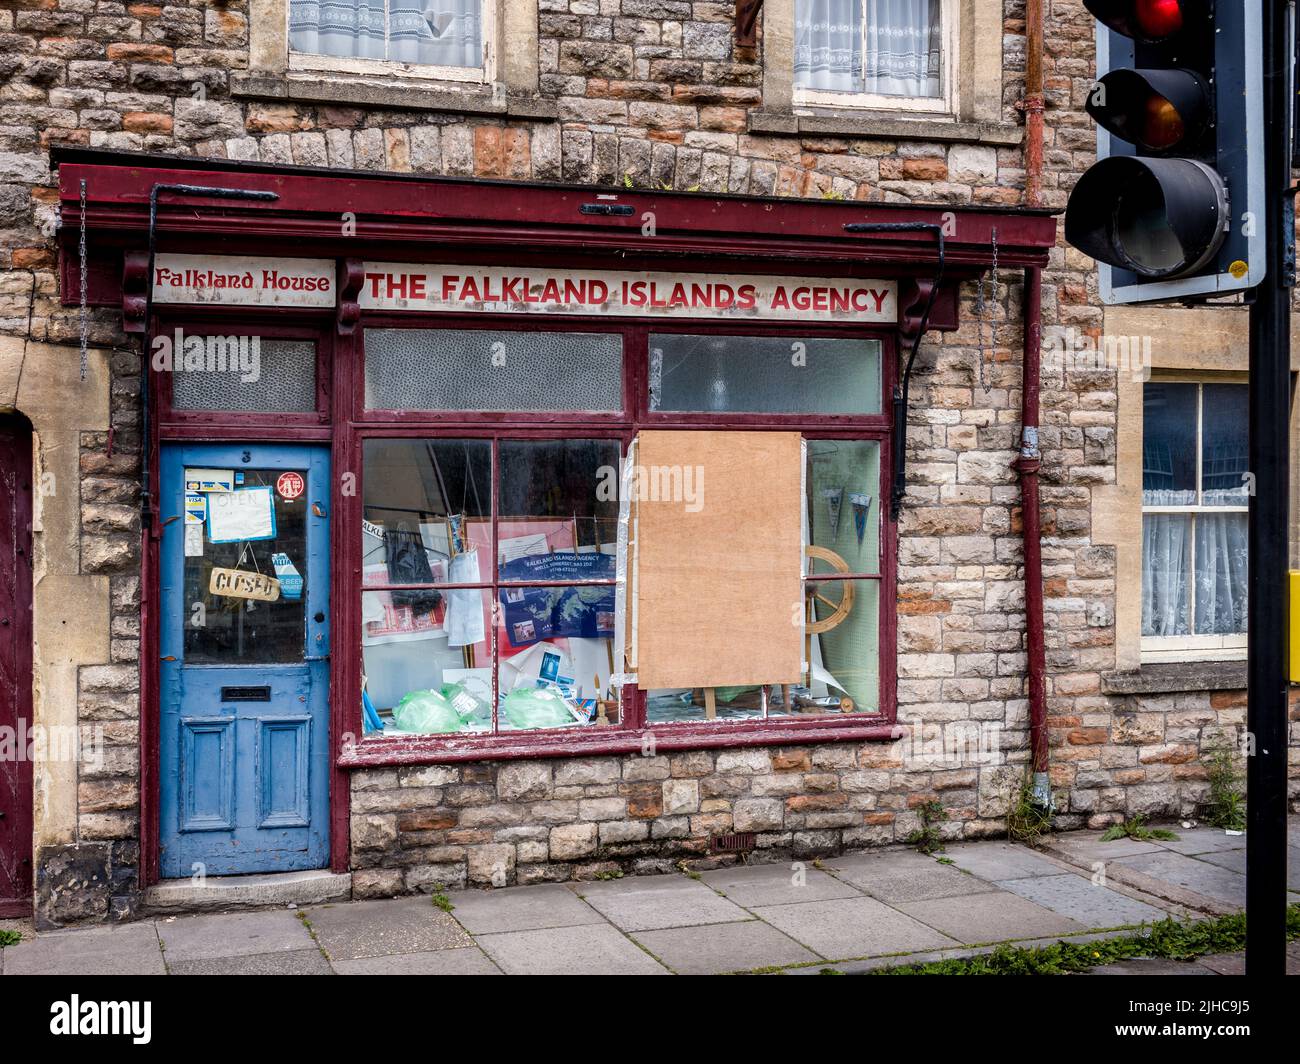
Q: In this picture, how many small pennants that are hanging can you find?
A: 2